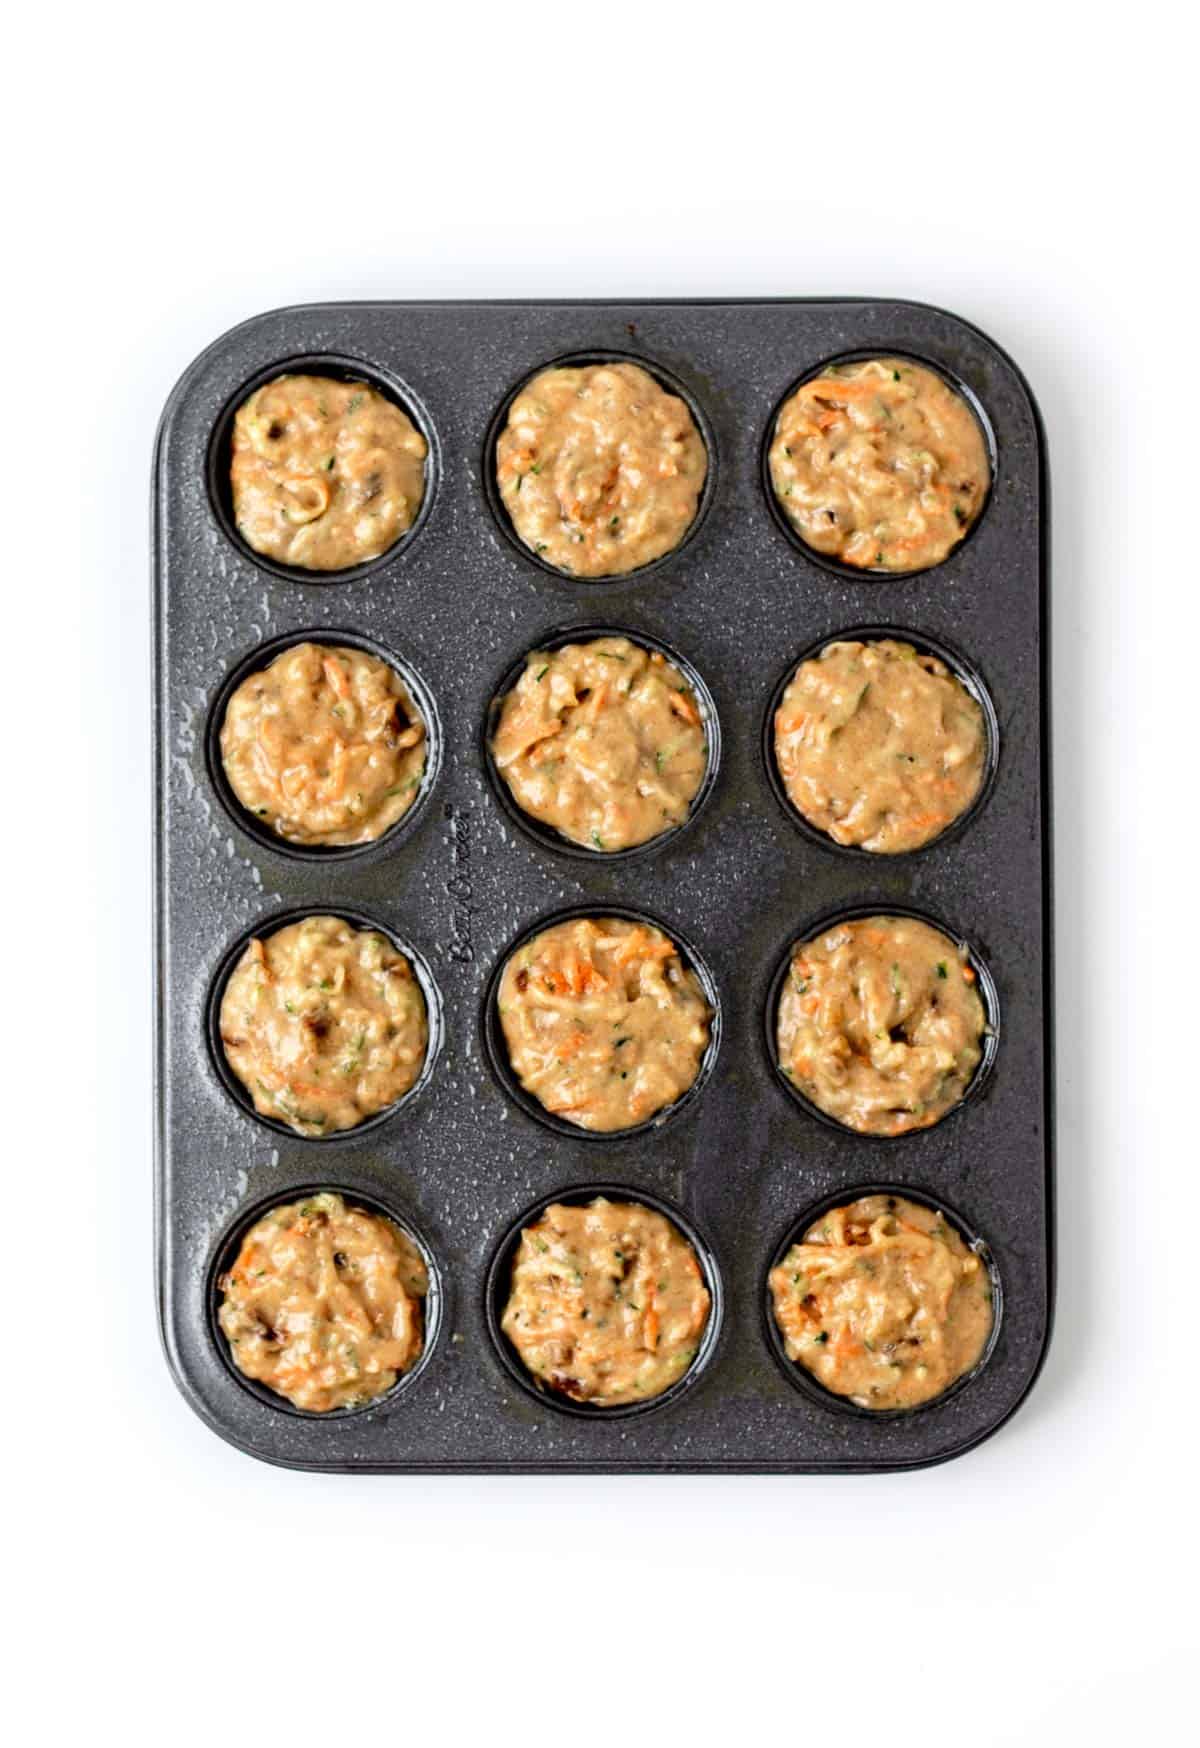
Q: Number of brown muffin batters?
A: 12